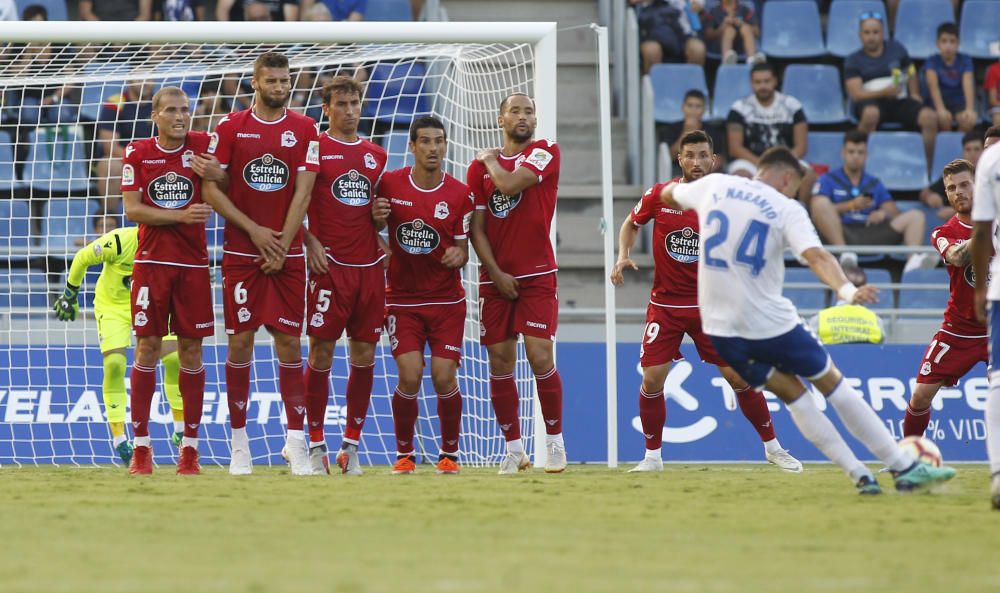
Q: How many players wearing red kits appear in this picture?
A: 7